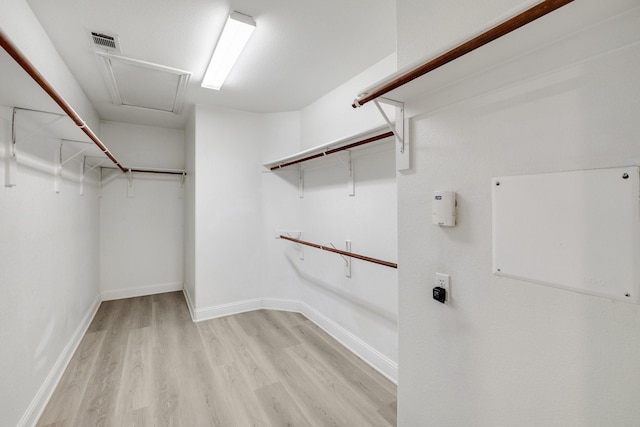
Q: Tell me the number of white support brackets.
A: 11